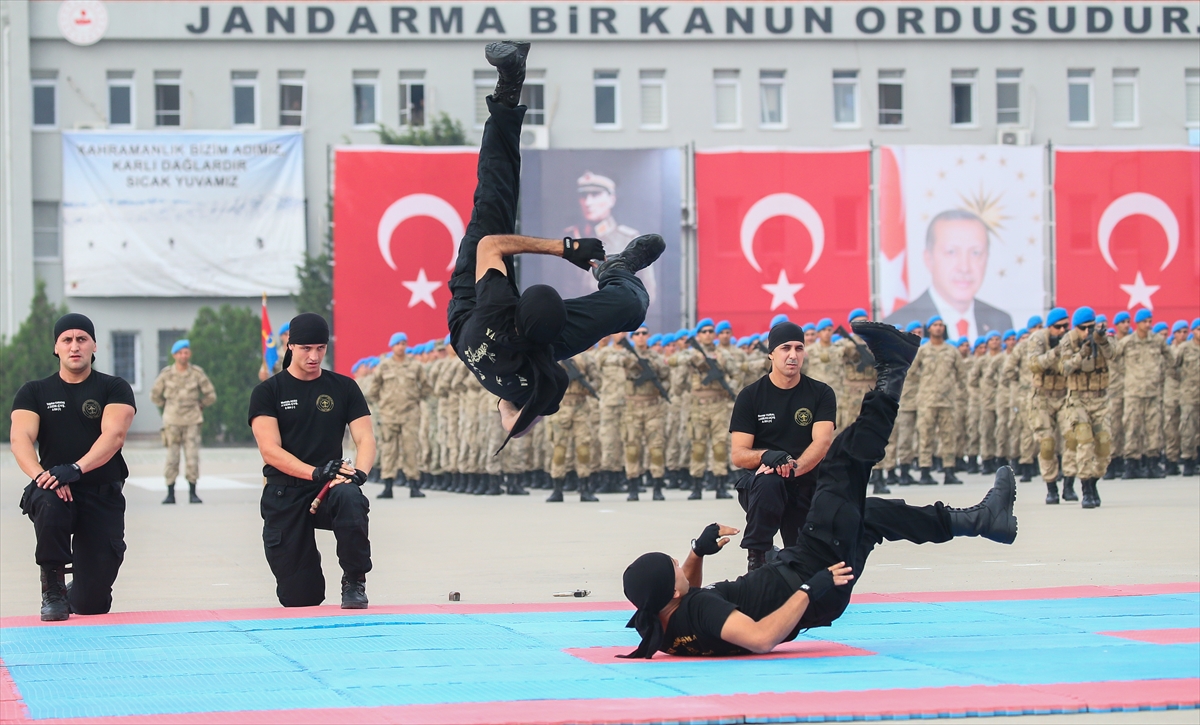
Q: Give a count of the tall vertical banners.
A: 5